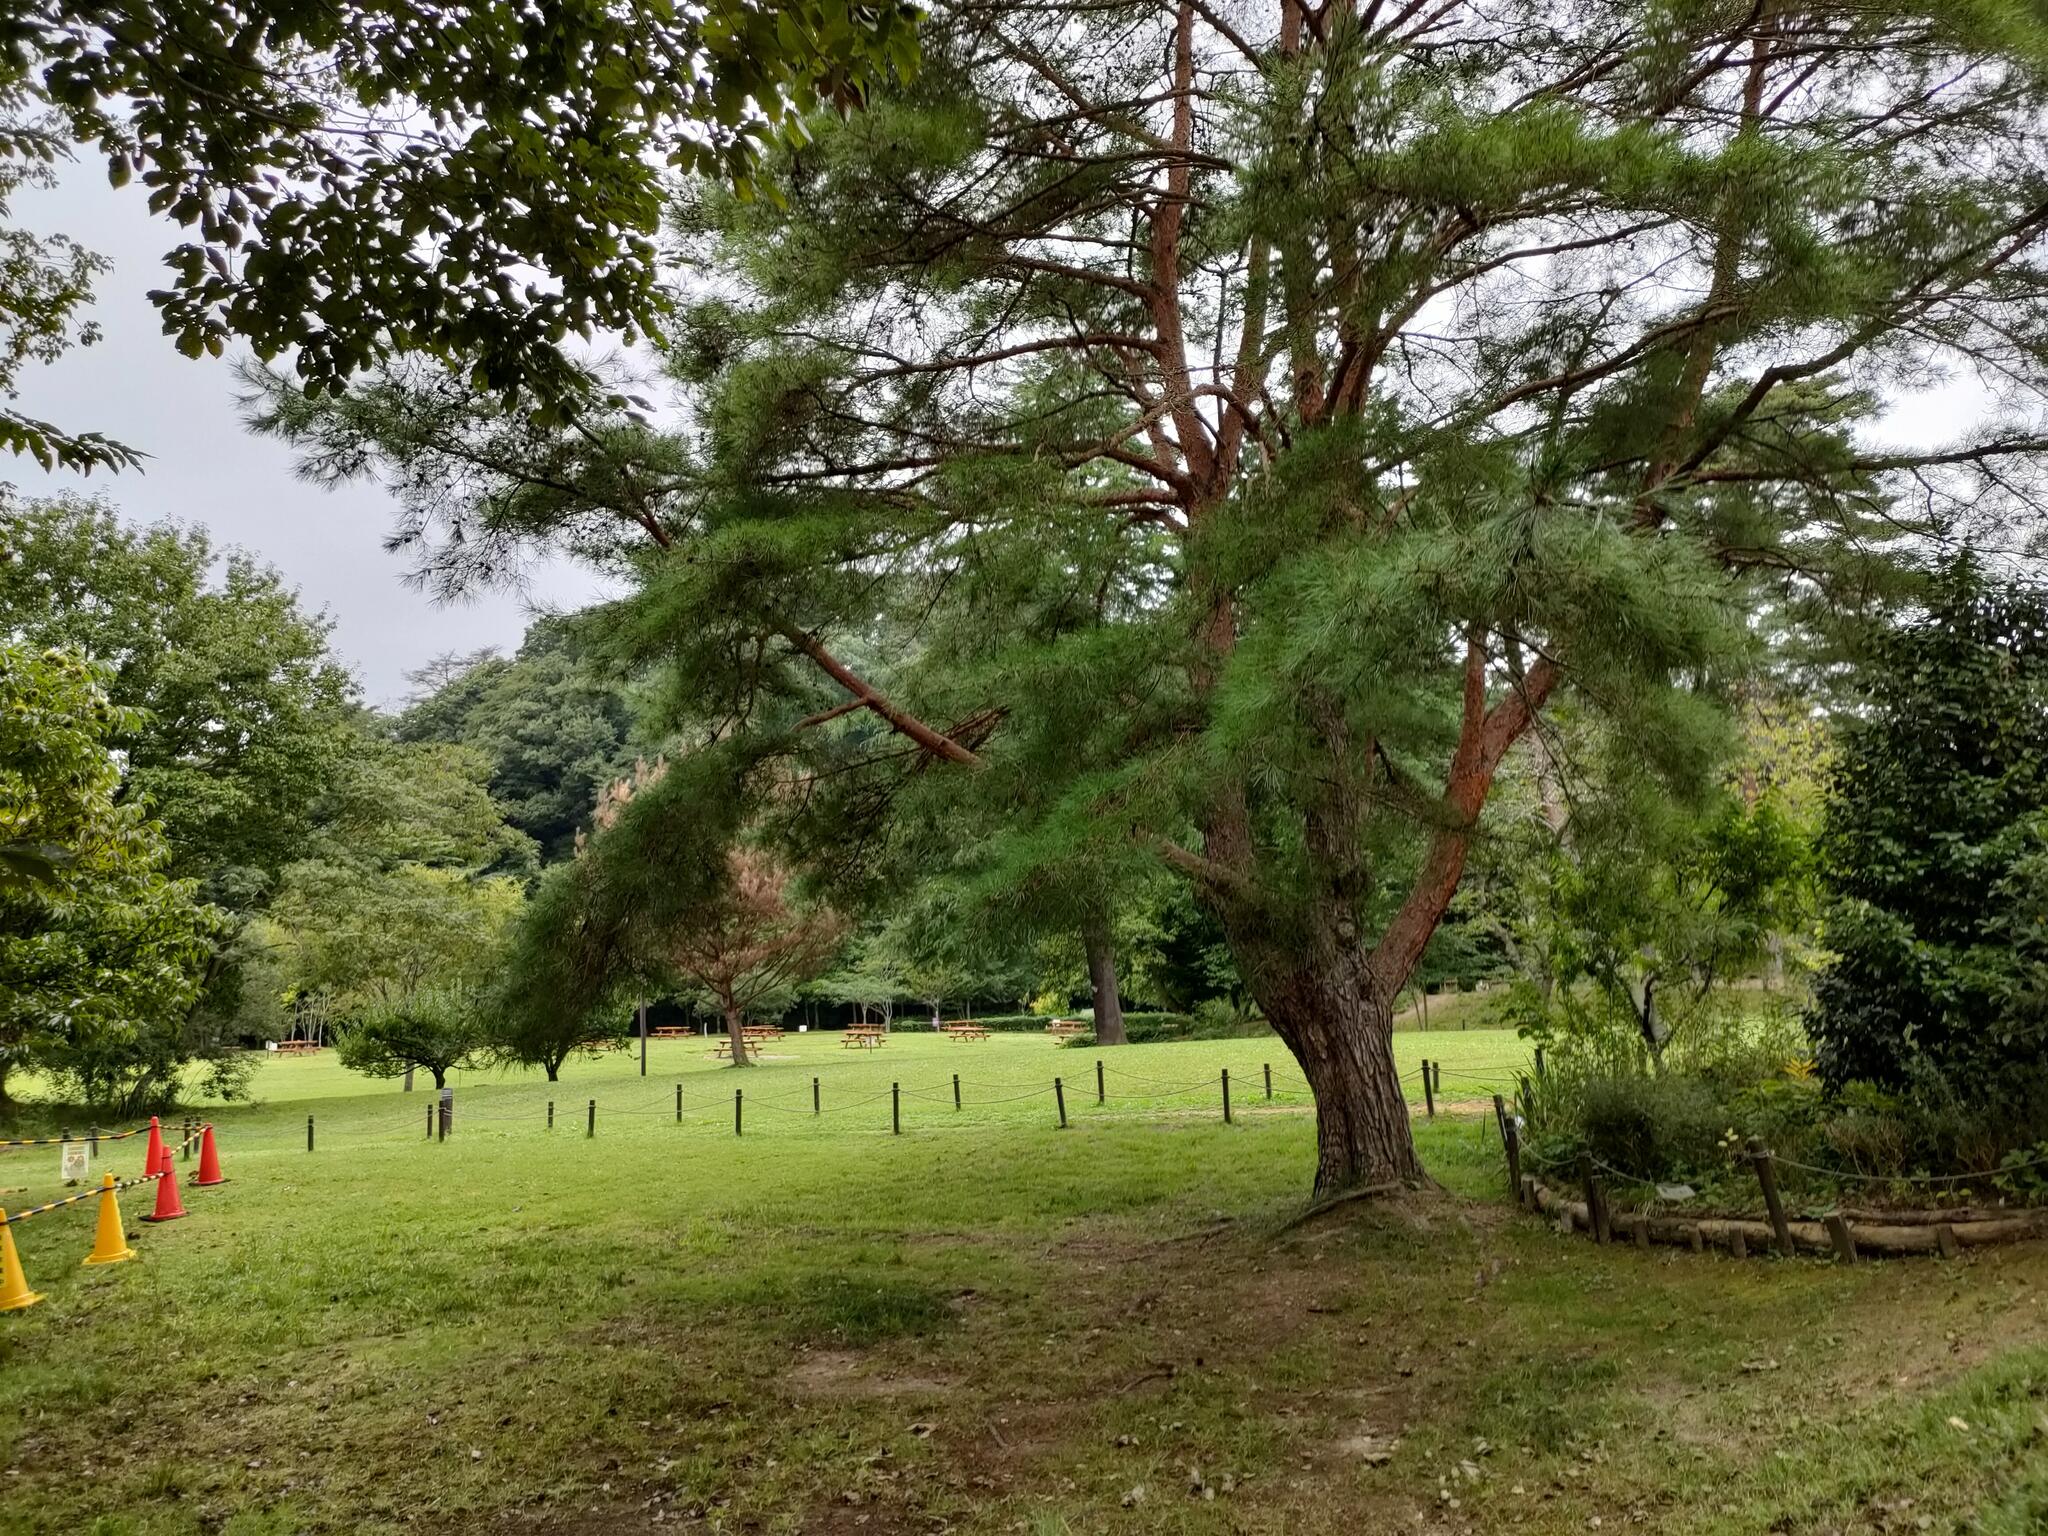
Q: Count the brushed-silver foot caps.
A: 0